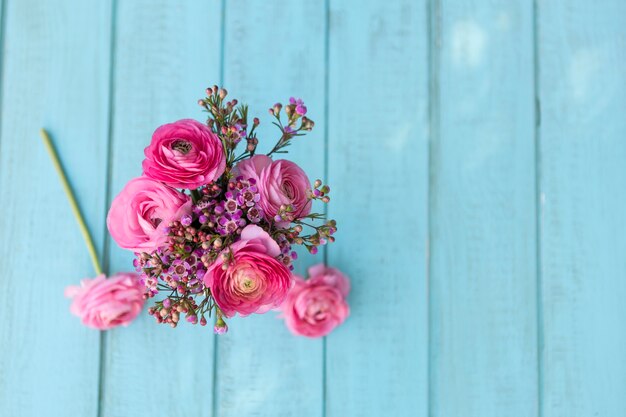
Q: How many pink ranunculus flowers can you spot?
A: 6